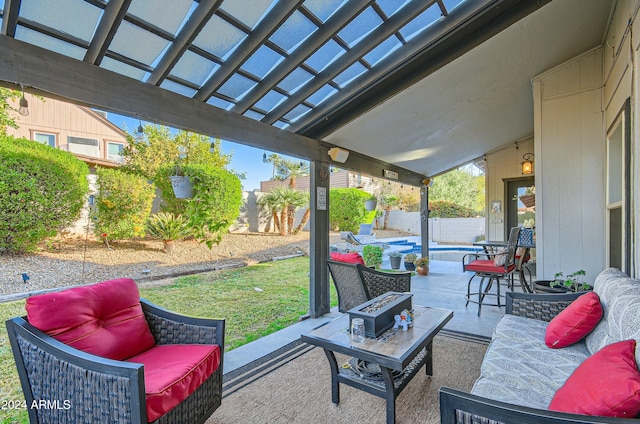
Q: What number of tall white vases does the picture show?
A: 0